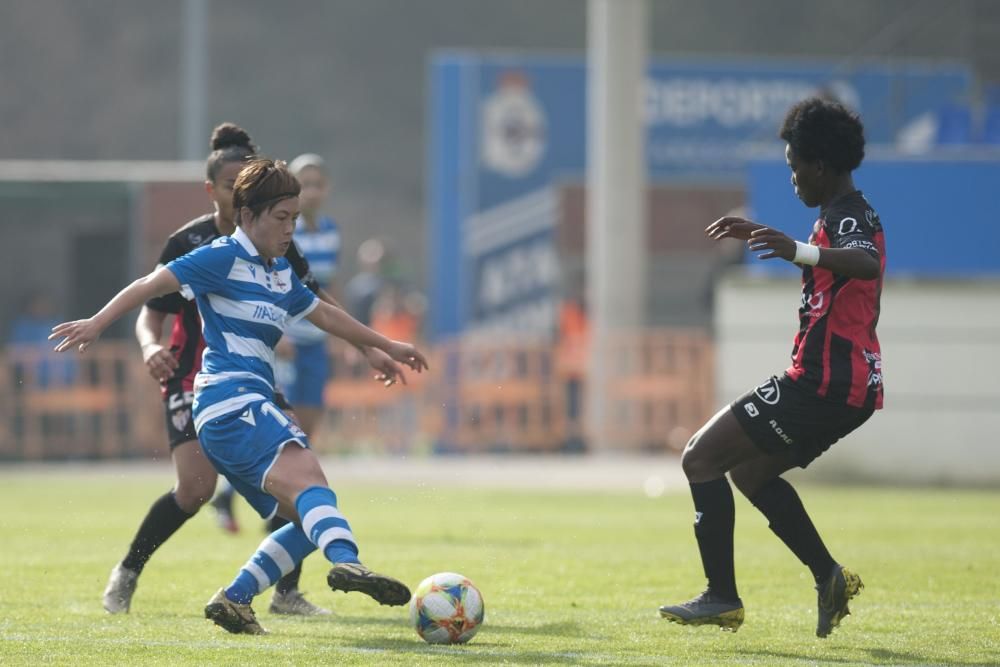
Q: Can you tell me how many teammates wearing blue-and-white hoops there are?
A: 2